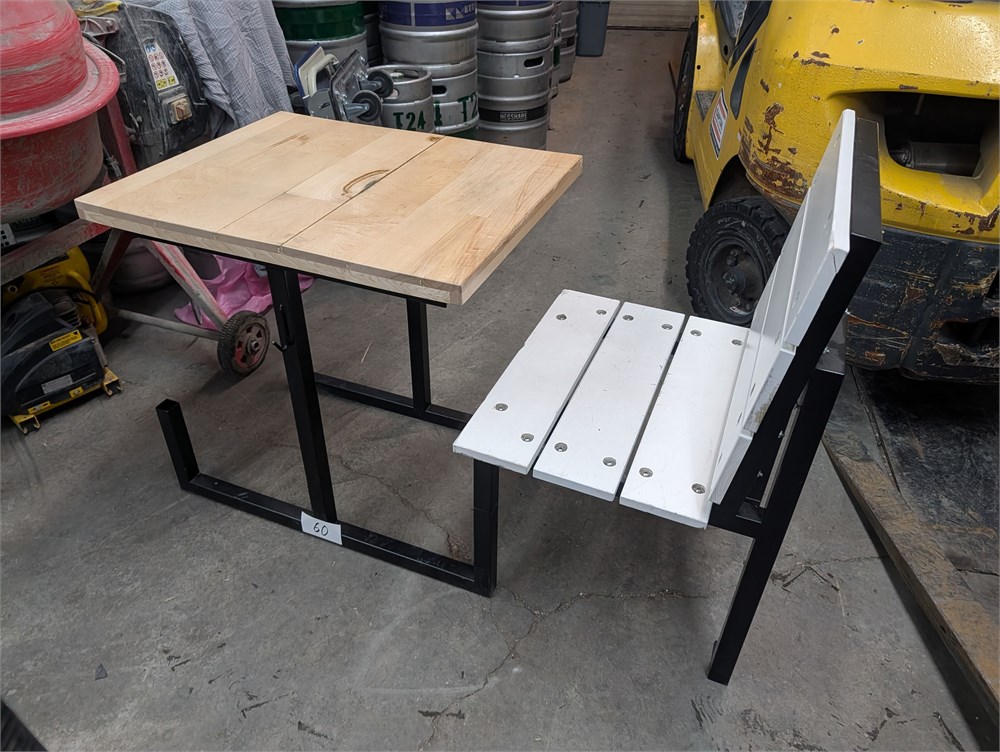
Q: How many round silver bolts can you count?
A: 12